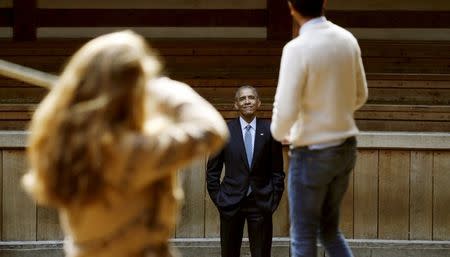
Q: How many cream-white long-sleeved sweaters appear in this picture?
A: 1